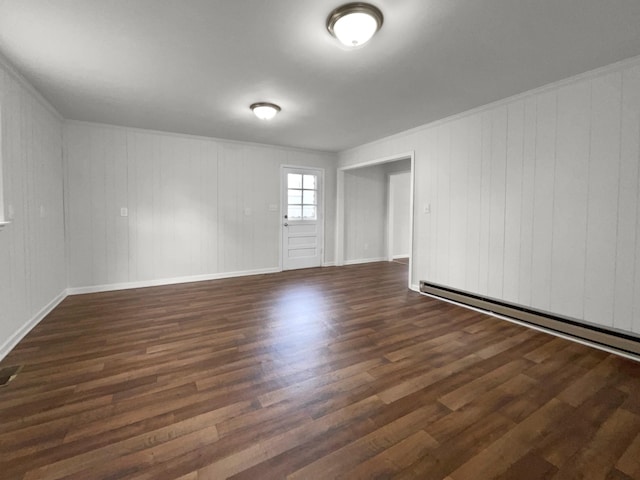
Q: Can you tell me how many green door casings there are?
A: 0